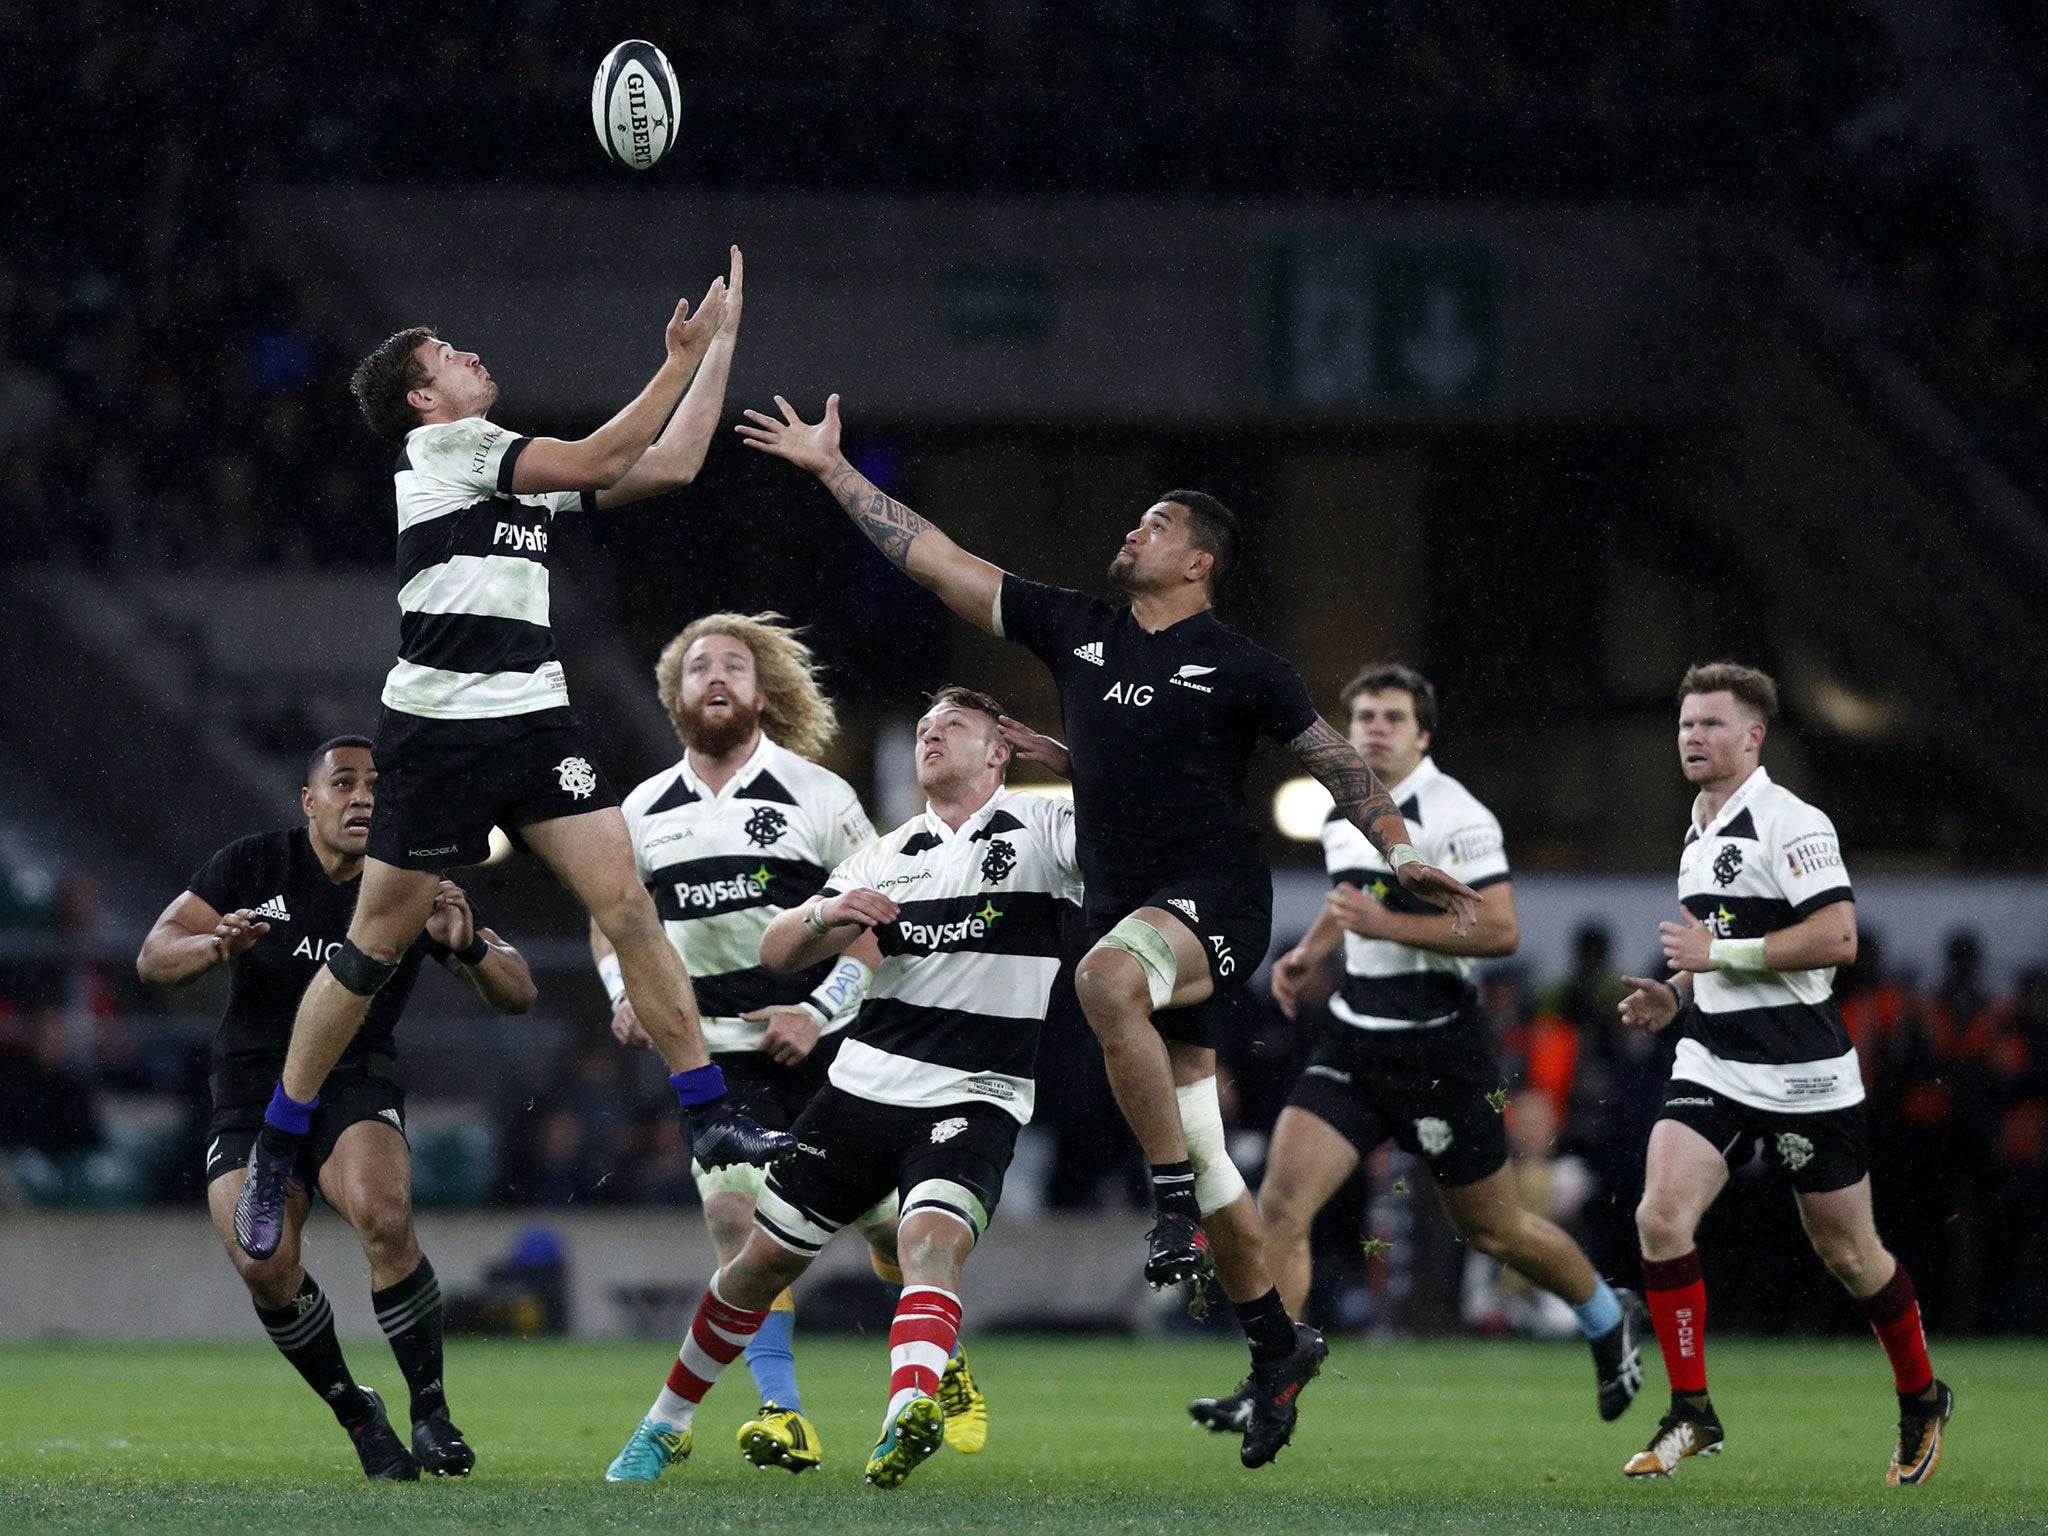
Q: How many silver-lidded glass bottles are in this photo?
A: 0